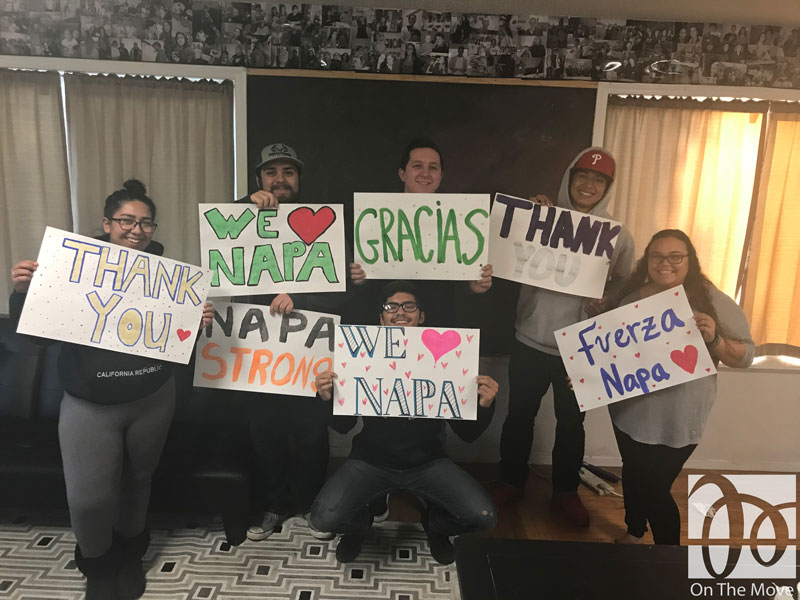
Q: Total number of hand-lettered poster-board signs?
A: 7